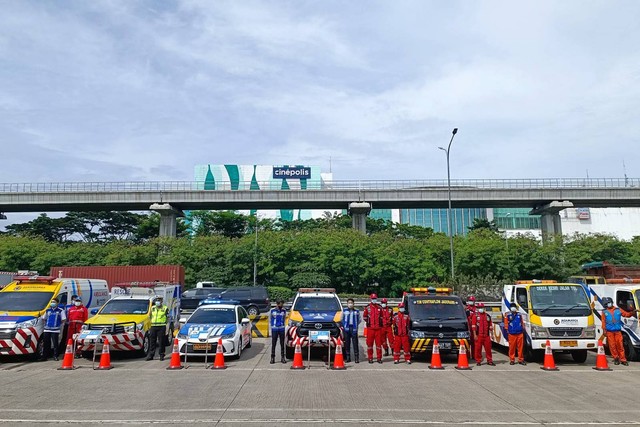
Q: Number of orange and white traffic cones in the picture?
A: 10